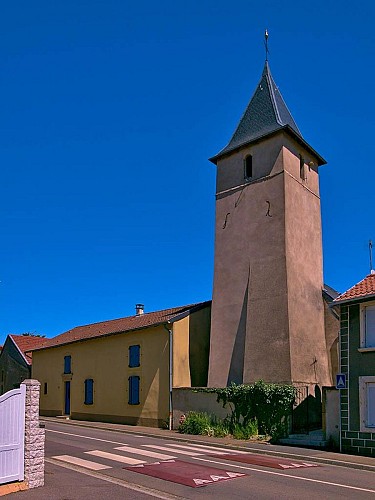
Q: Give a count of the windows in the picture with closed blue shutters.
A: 4